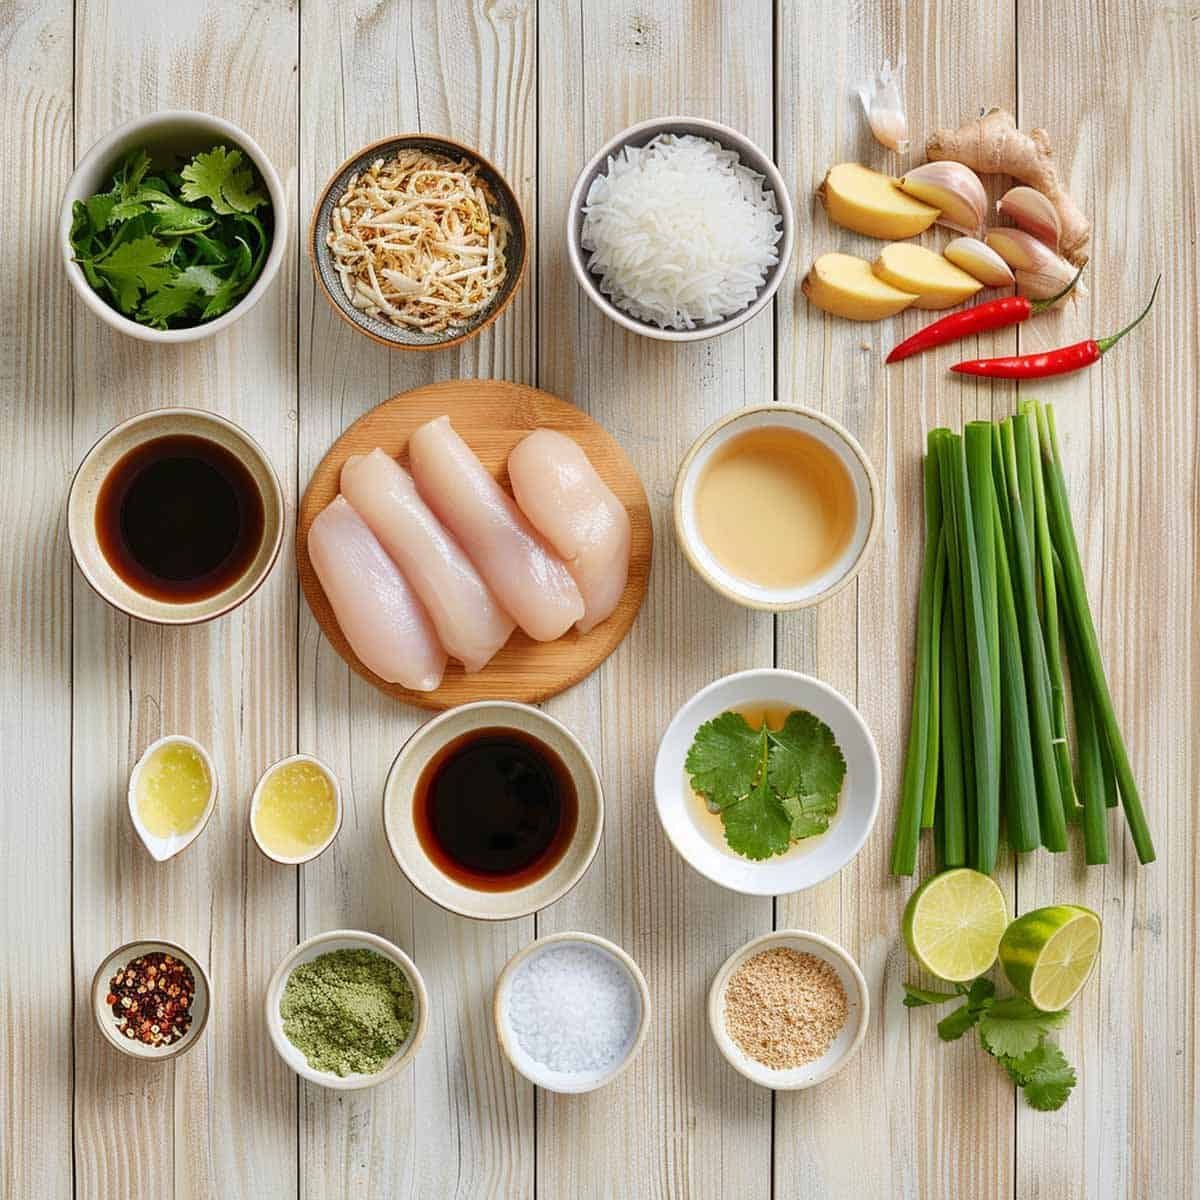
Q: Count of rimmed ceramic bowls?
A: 13